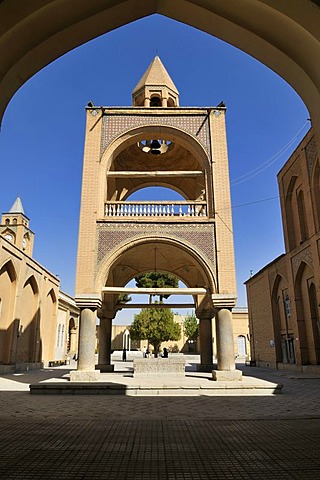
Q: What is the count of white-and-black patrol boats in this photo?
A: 0